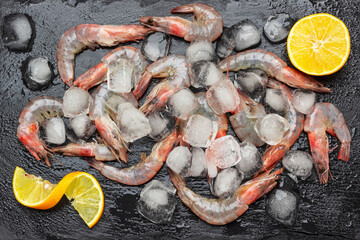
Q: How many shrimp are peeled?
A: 0